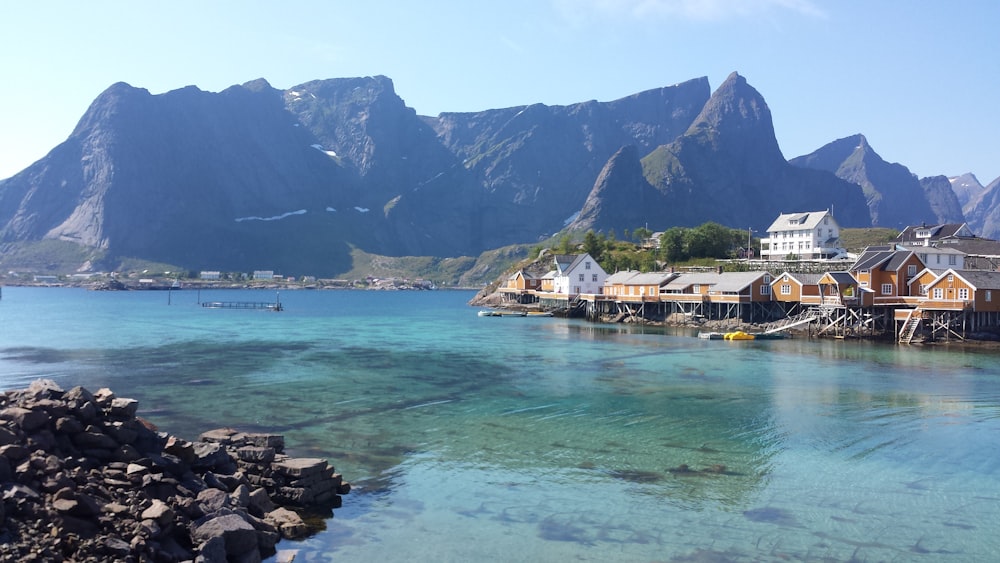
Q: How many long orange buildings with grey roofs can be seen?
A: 2